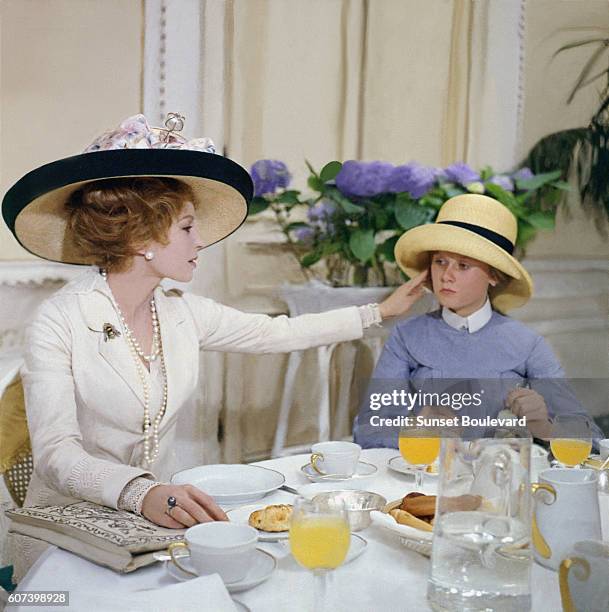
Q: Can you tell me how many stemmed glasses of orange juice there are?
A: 3